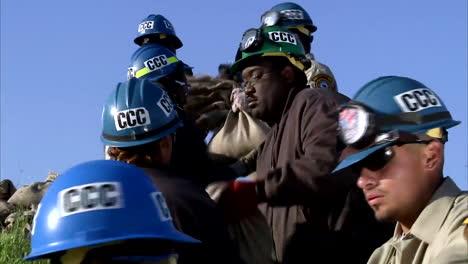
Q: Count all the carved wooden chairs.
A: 0